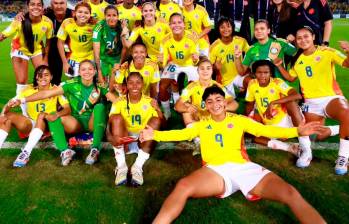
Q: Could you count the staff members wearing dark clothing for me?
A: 6